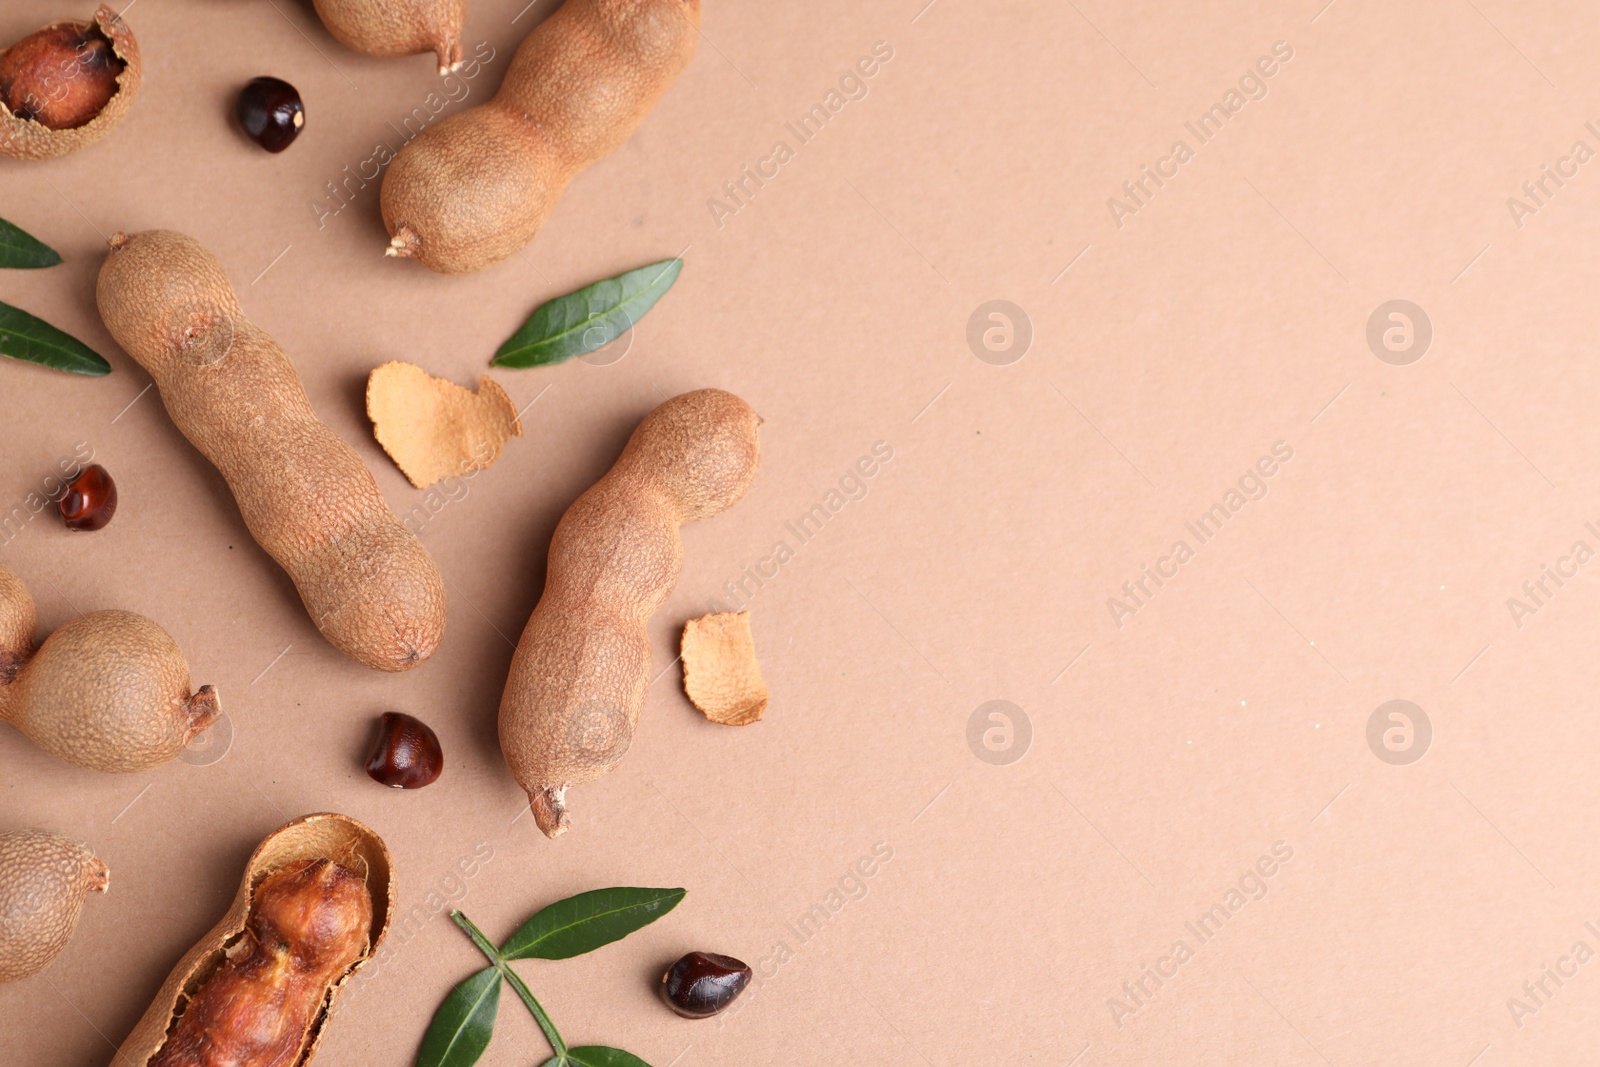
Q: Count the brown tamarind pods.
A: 8